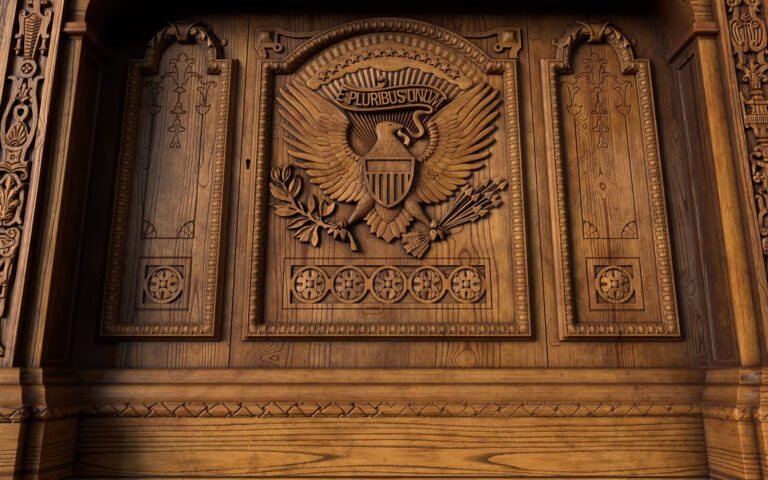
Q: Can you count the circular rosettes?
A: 7